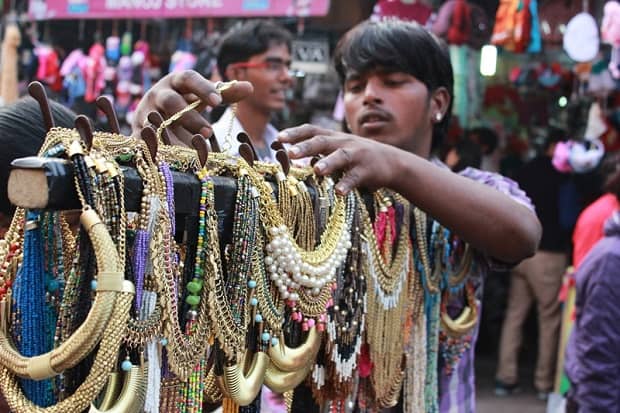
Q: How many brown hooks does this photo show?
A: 12